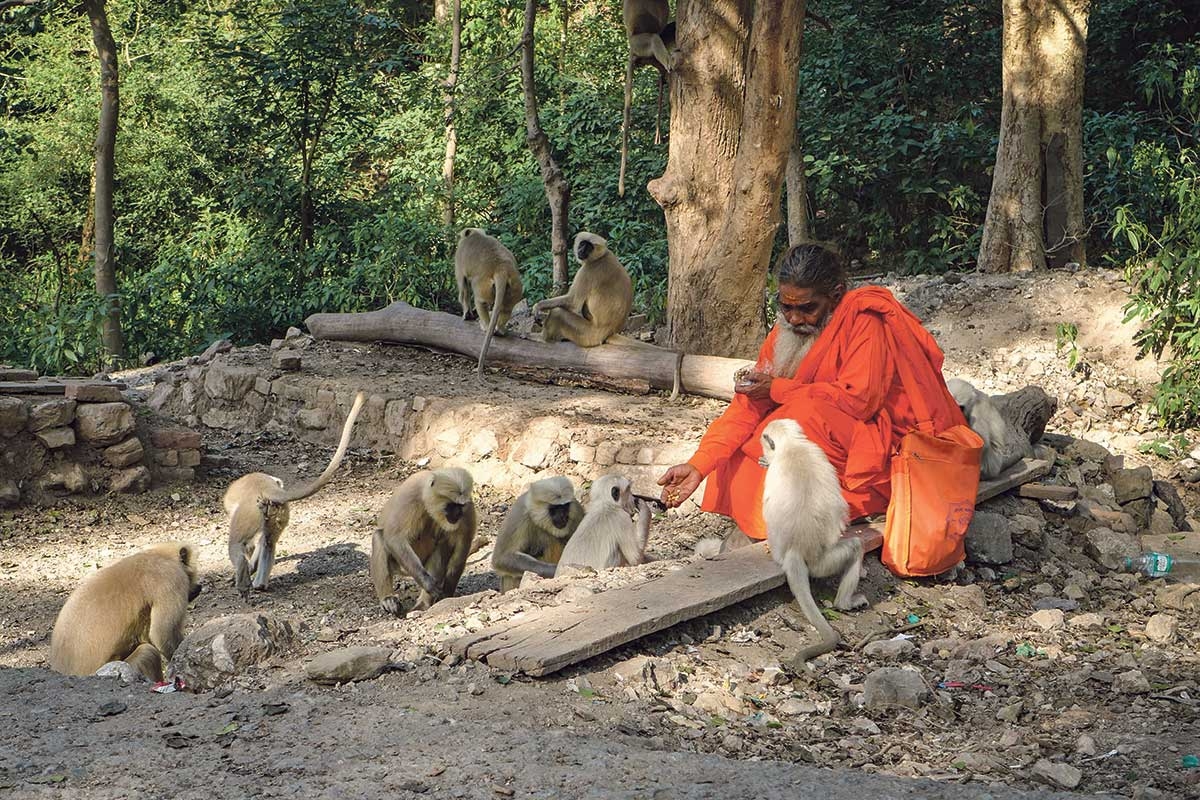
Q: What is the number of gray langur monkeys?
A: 10